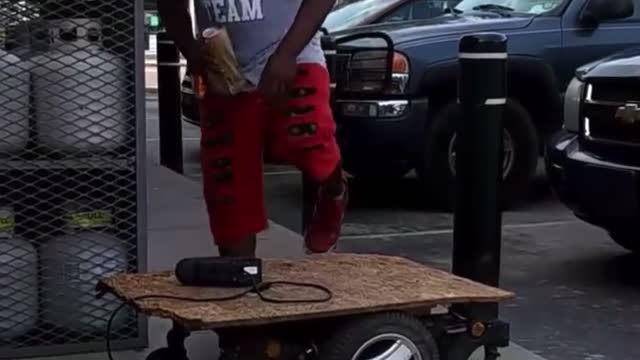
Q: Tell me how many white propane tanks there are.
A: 4